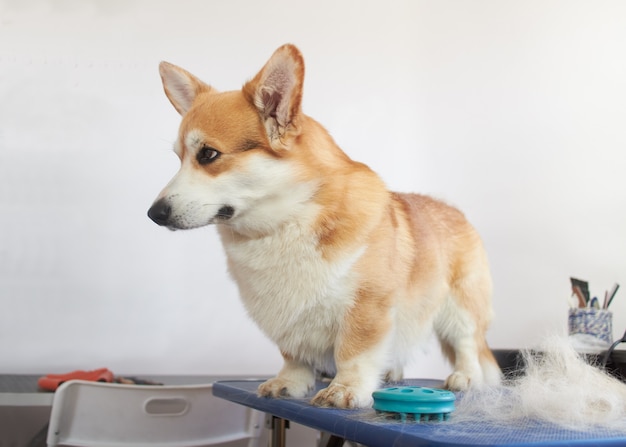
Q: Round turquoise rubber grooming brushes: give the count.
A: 1